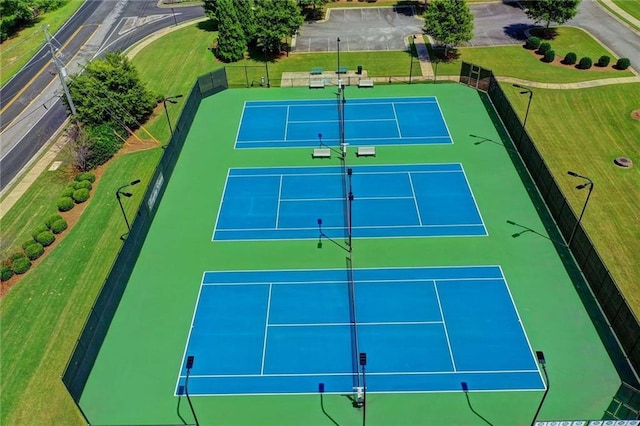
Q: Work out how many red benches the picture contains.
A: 0